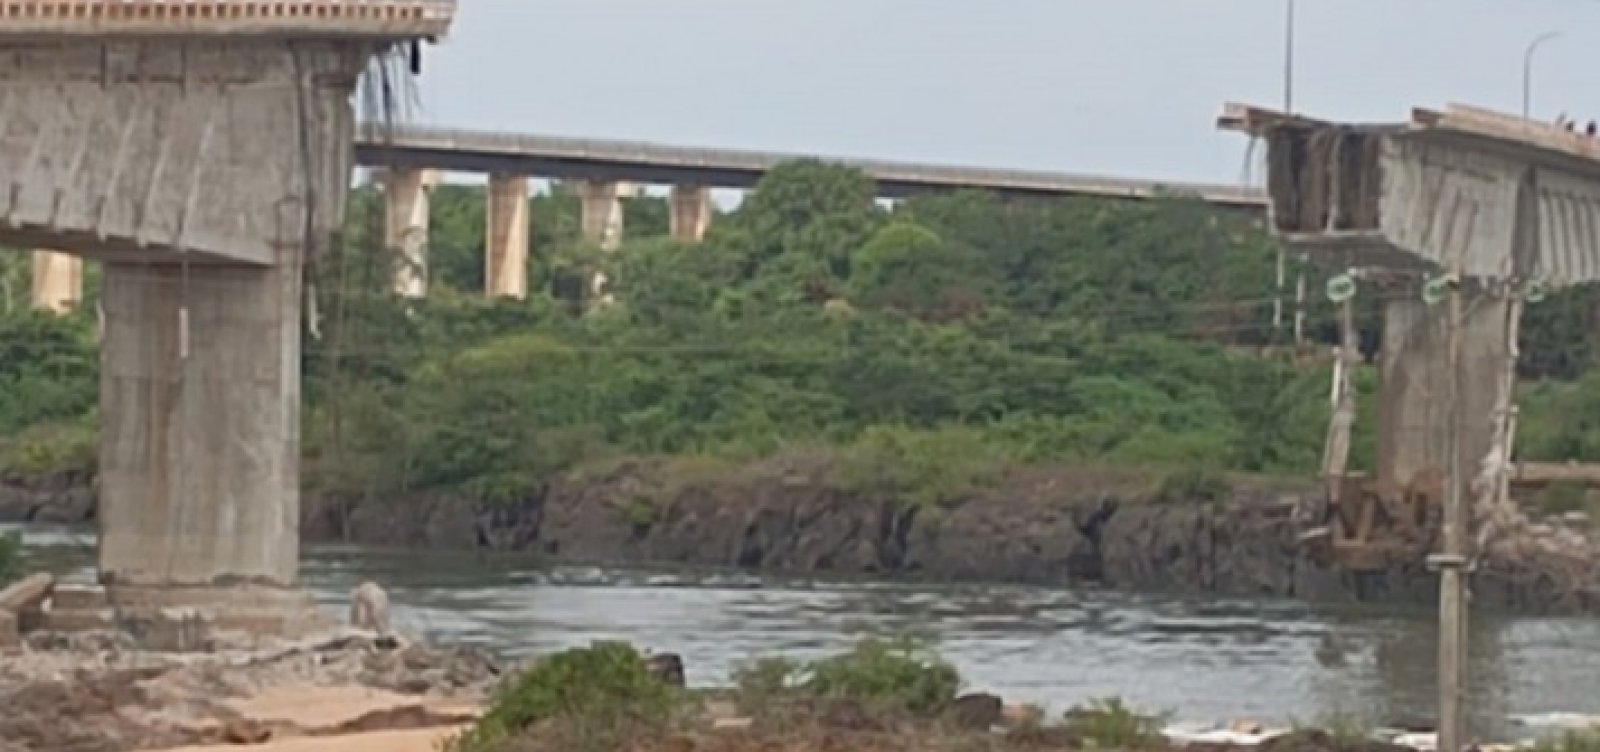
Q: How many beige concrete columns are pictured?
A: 5